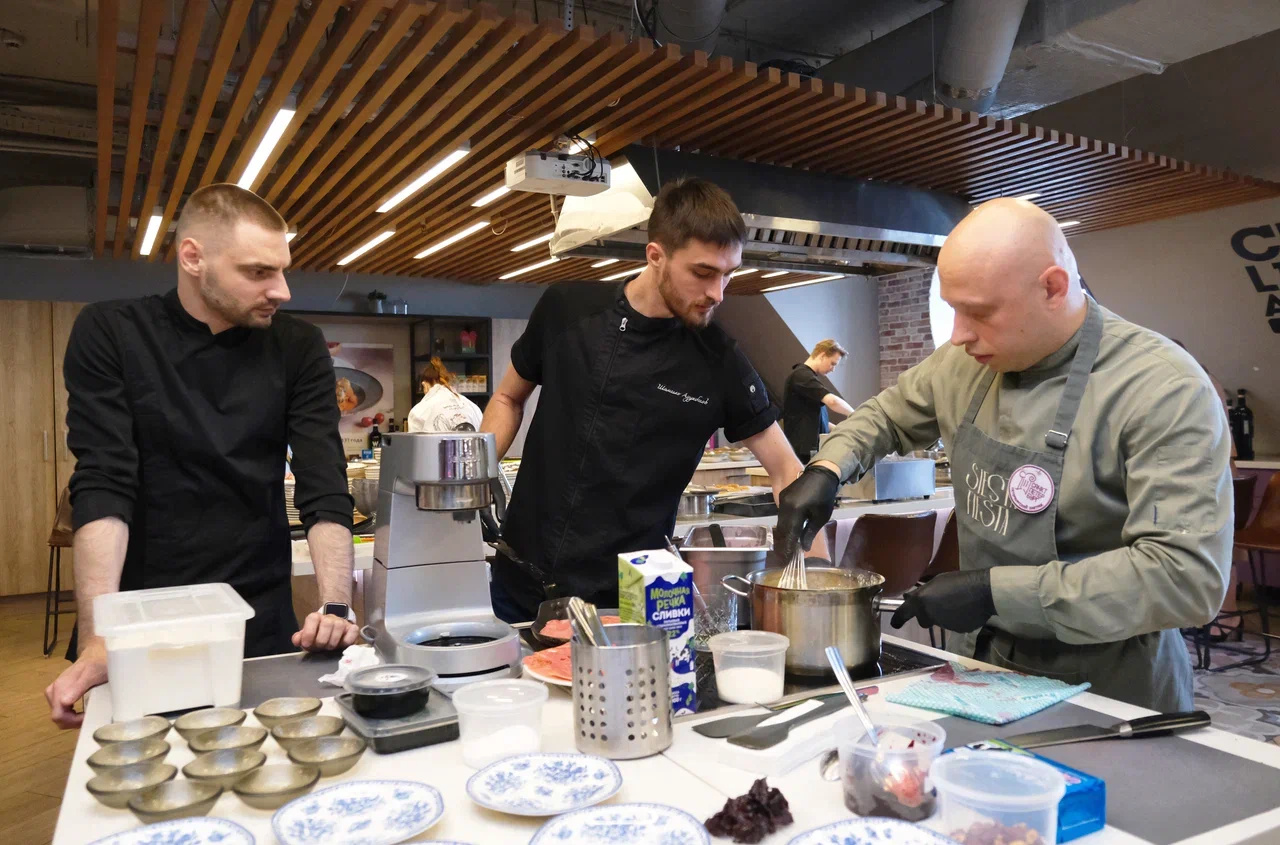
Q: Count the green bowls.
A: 11